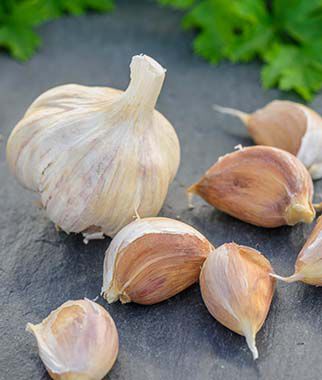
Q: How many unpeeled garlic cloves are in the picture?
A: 6